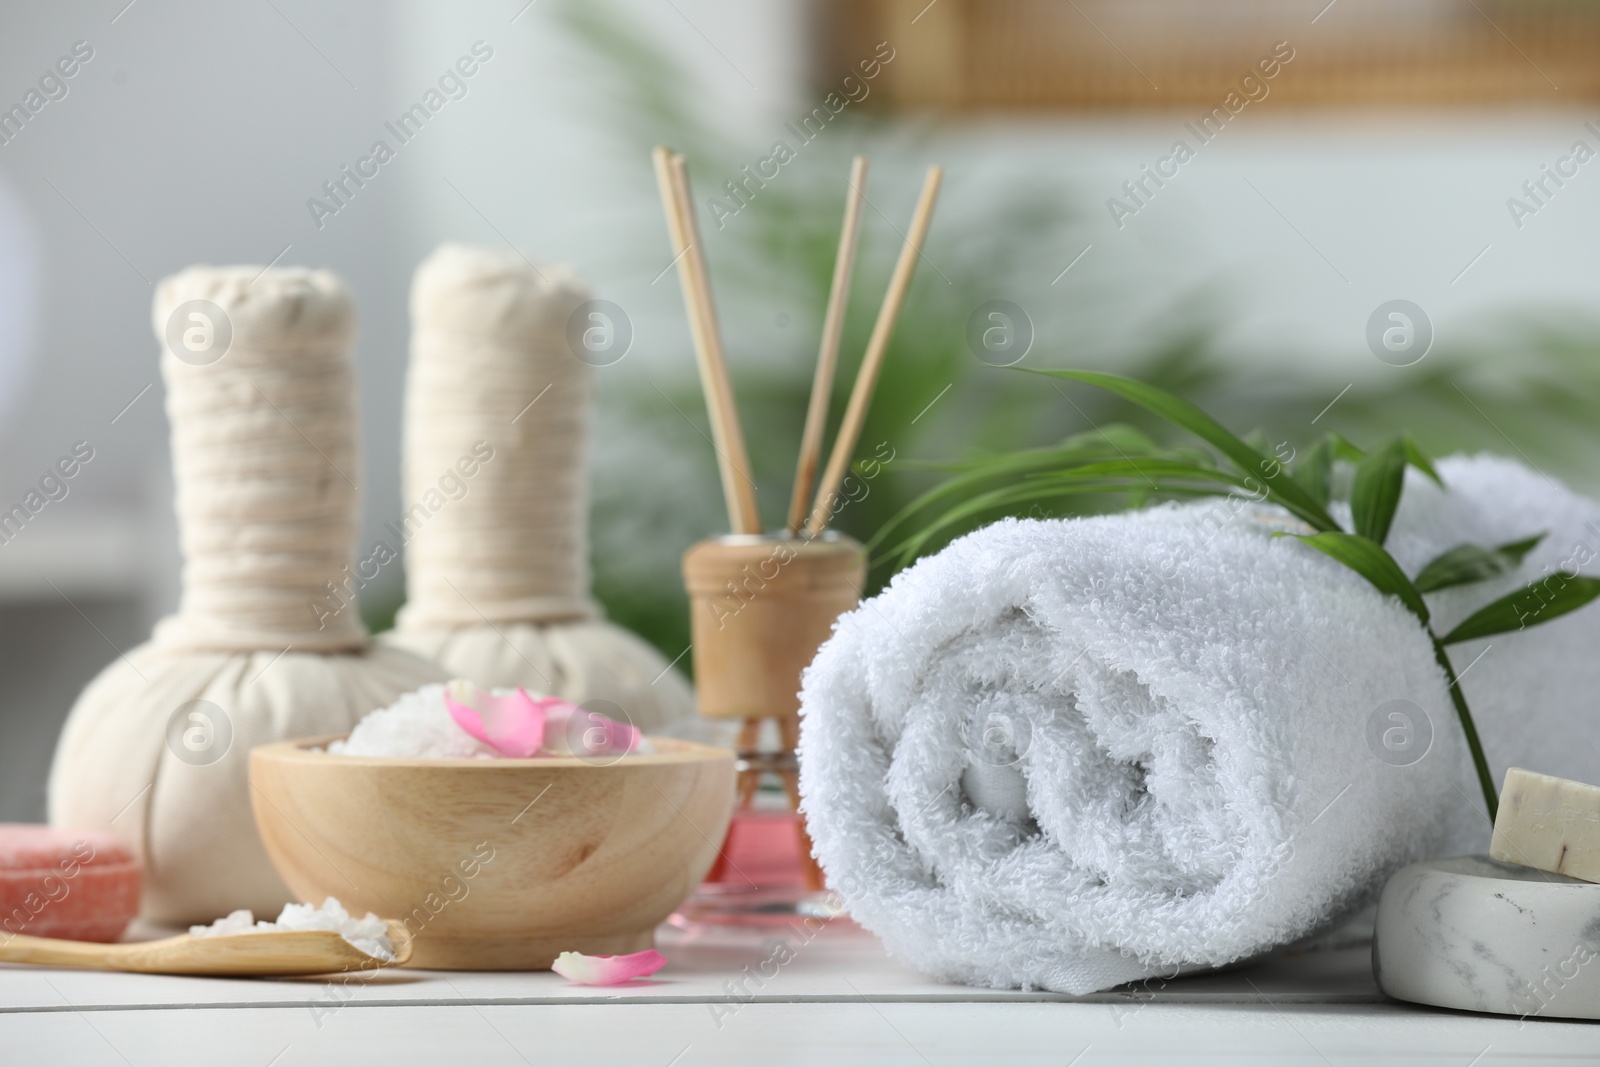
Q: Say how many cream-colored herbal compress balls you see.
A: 2